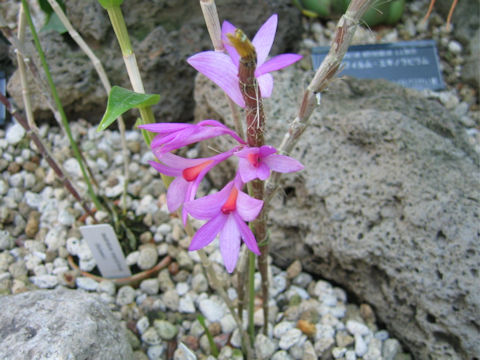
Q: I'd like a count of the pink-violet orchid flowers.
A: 5